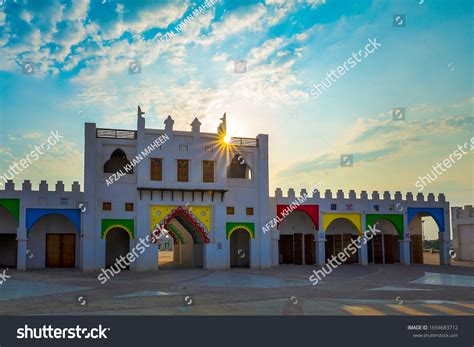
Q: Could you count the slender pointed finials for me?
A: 4